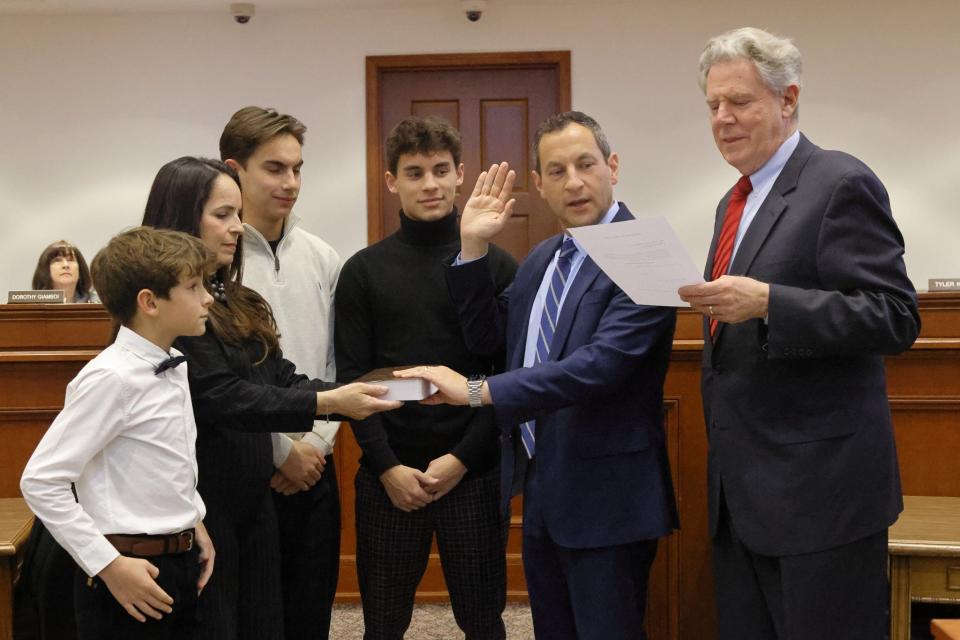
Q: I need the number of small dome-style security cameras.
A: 2